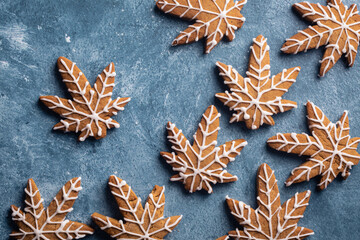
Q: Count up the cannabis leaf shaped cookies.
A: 9